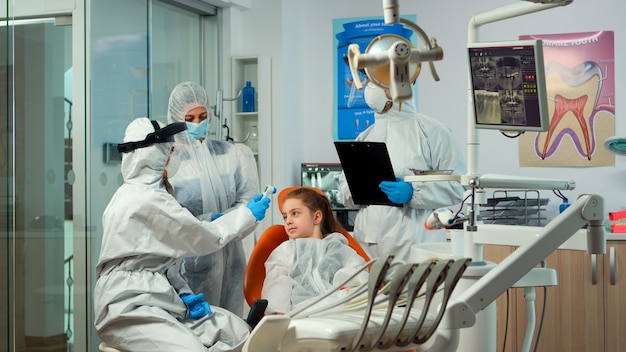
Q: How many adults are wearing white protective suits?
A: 3